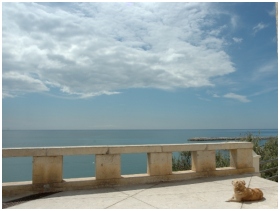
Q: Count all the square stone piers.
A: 5